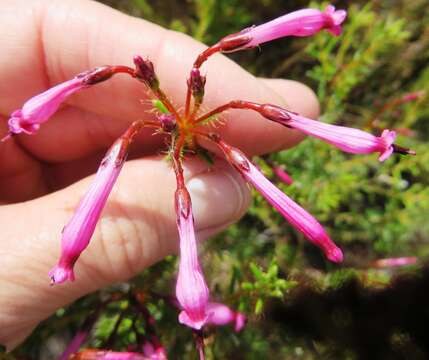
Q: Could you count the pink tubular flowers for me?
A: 6